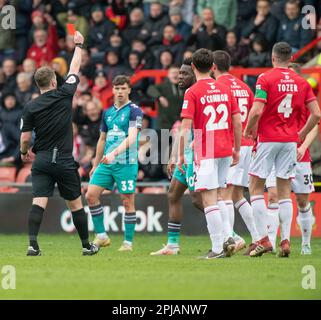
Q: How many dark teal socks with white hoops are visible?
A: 3